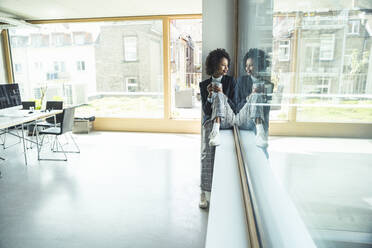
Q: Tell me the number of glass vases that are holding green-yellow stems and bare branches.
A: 1